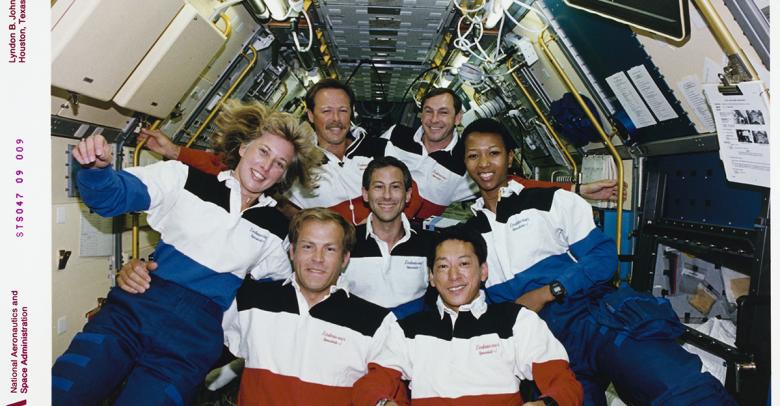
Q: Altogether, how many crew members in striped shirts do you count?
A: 7